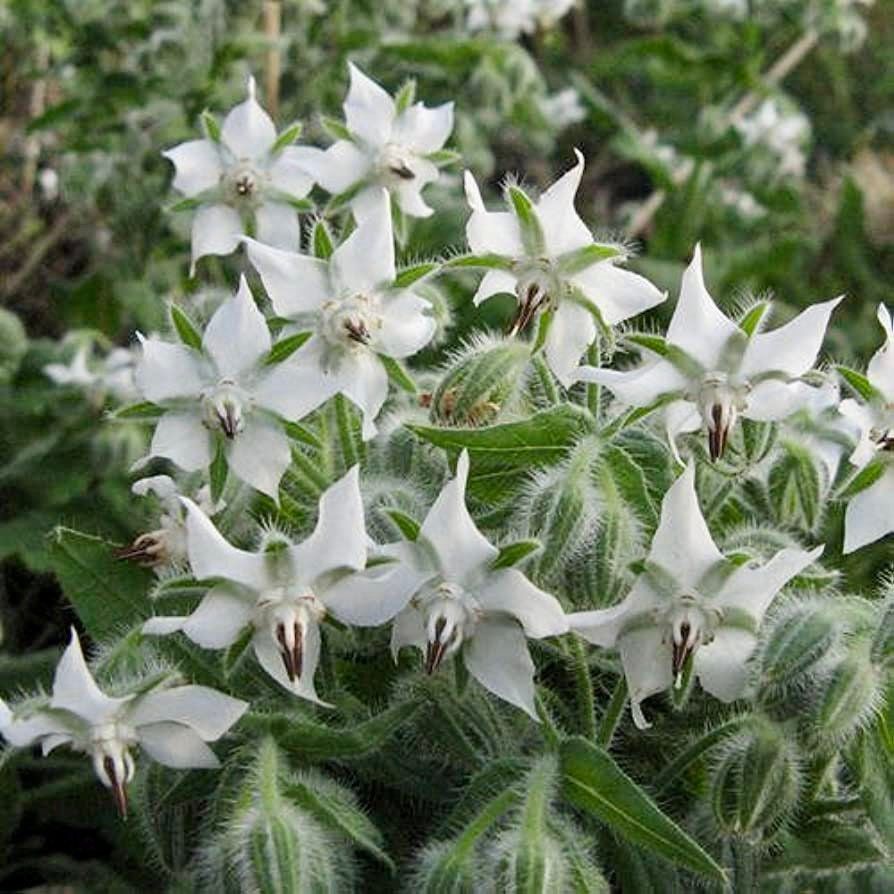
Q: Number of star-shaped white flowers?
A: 11